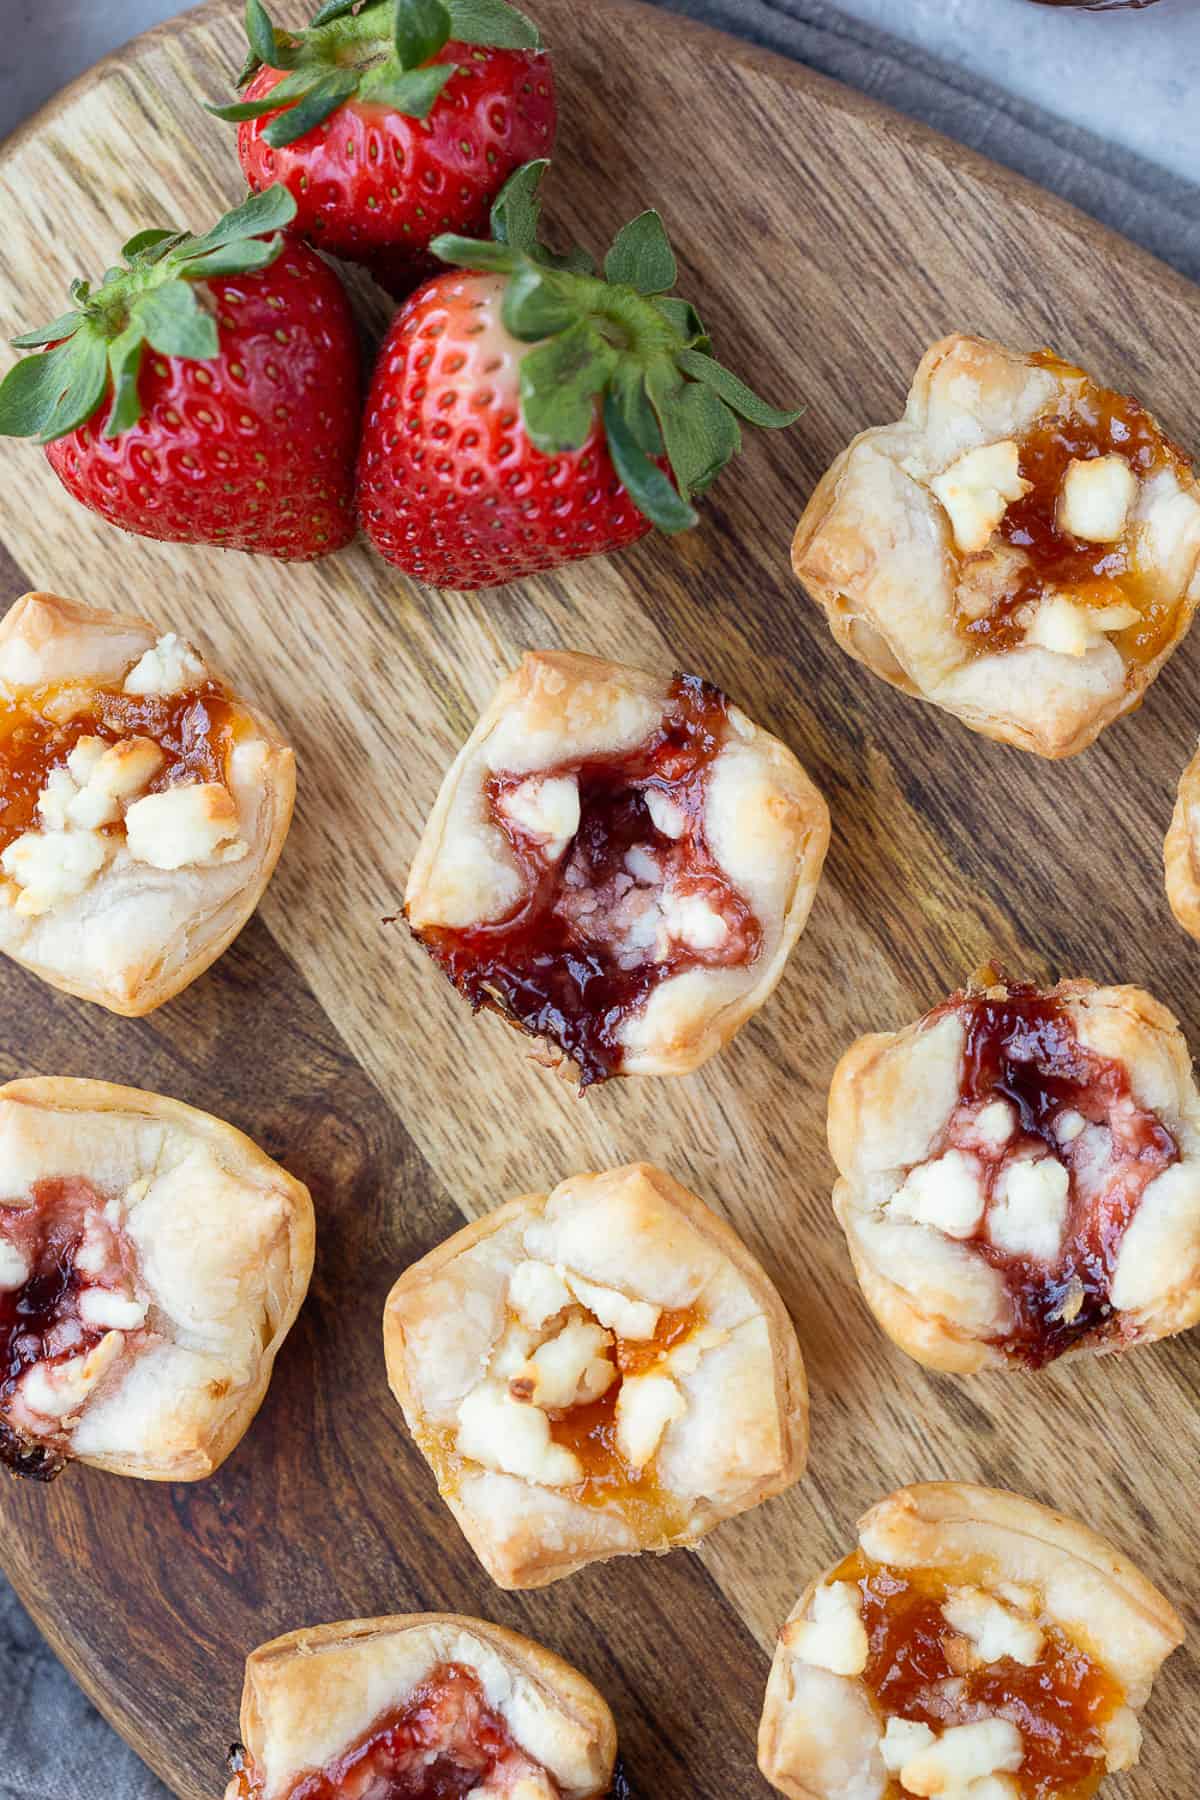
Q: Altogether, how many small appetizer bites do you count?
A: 9